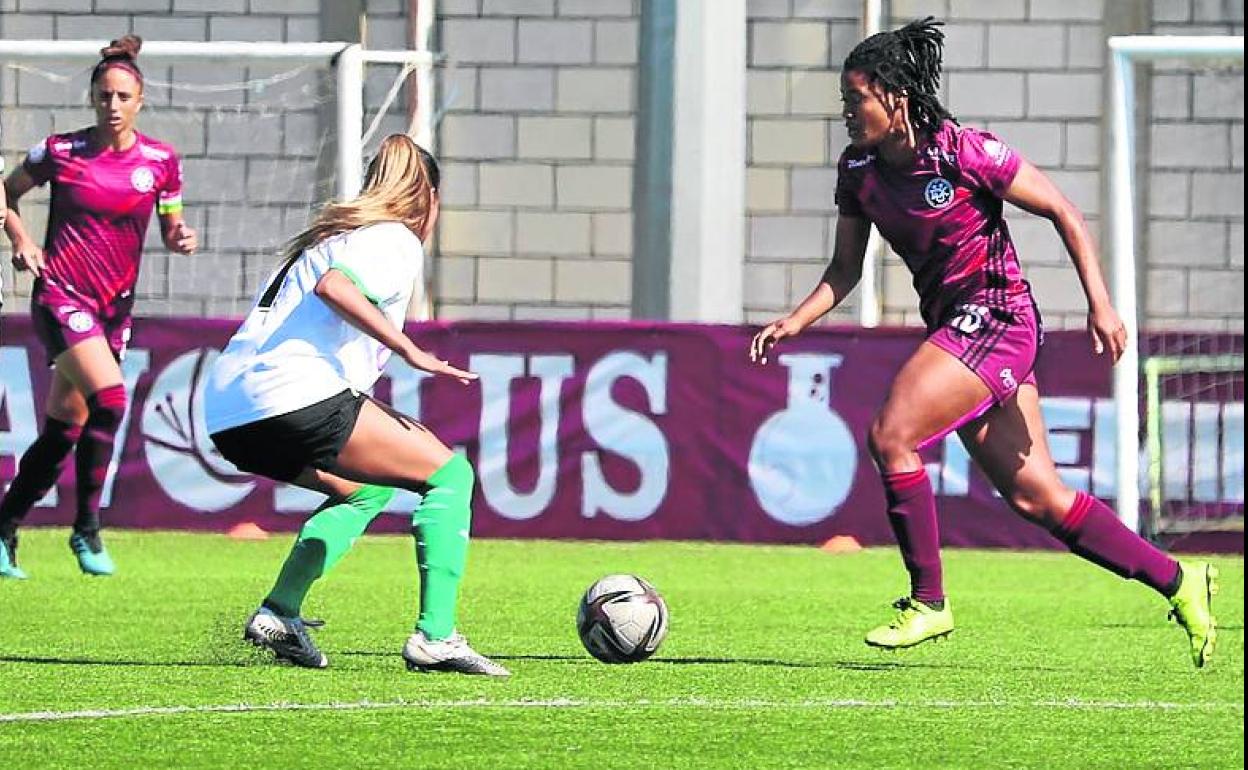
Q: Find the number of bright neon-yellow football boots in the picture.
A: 2